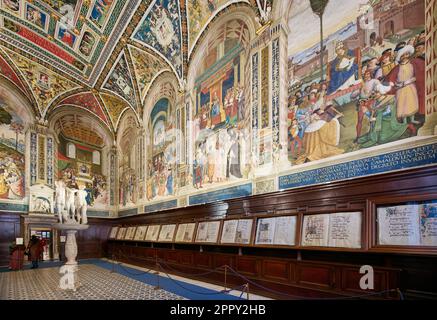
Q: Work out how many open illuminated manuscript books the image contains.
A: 12